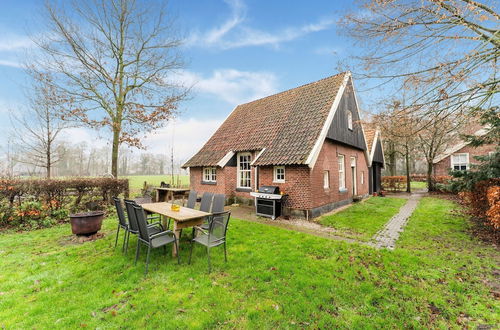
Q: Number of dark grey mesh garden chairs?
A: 7